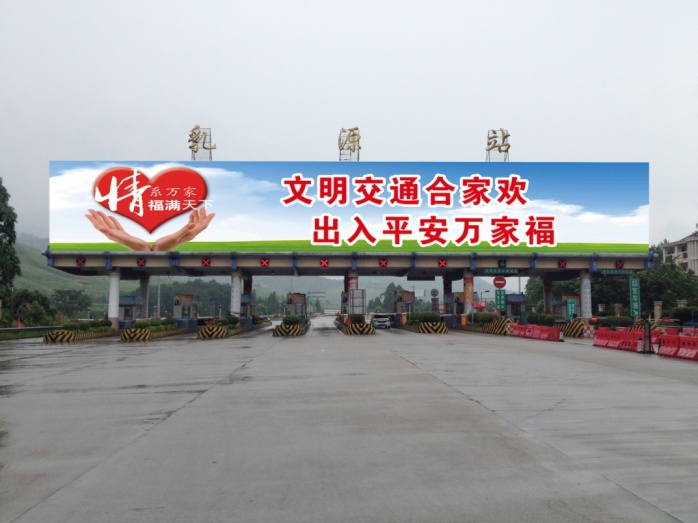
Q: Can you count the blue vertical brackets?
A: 11